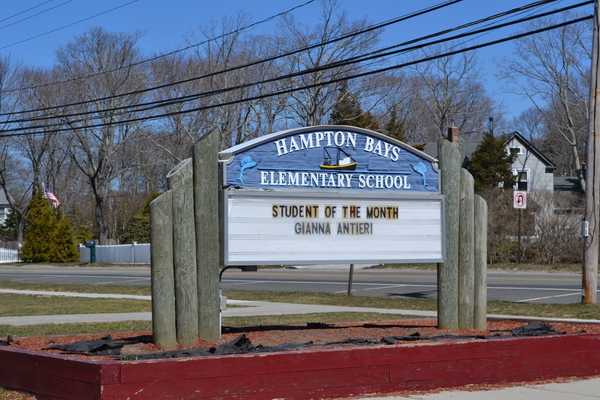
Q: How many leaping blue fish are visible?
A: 2